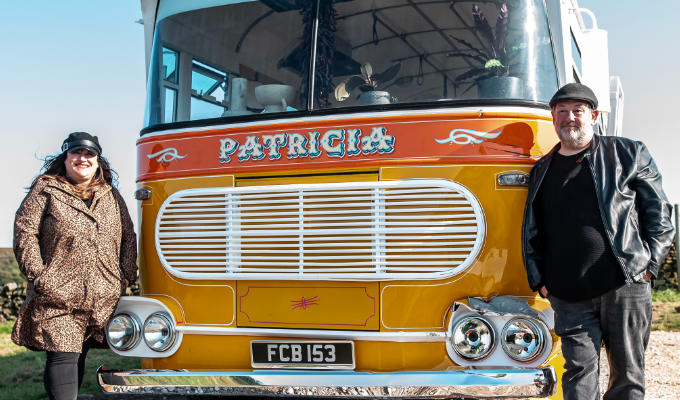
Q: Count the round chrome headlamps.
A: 4